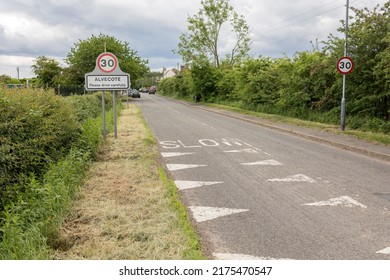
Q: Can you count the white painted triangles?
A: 10